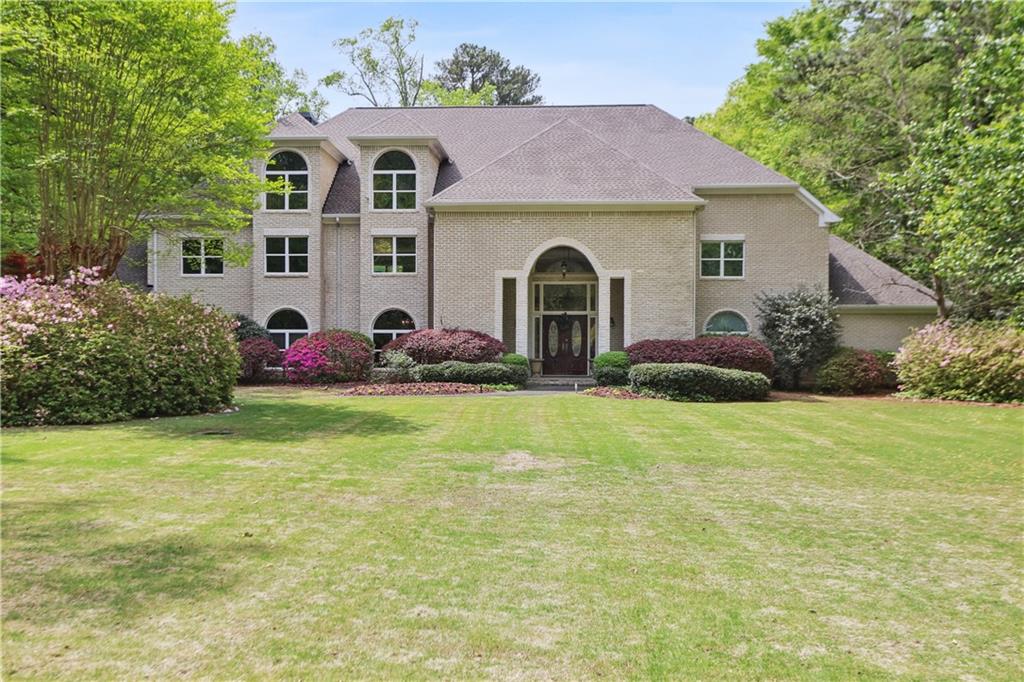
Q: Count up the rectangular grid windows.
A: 4